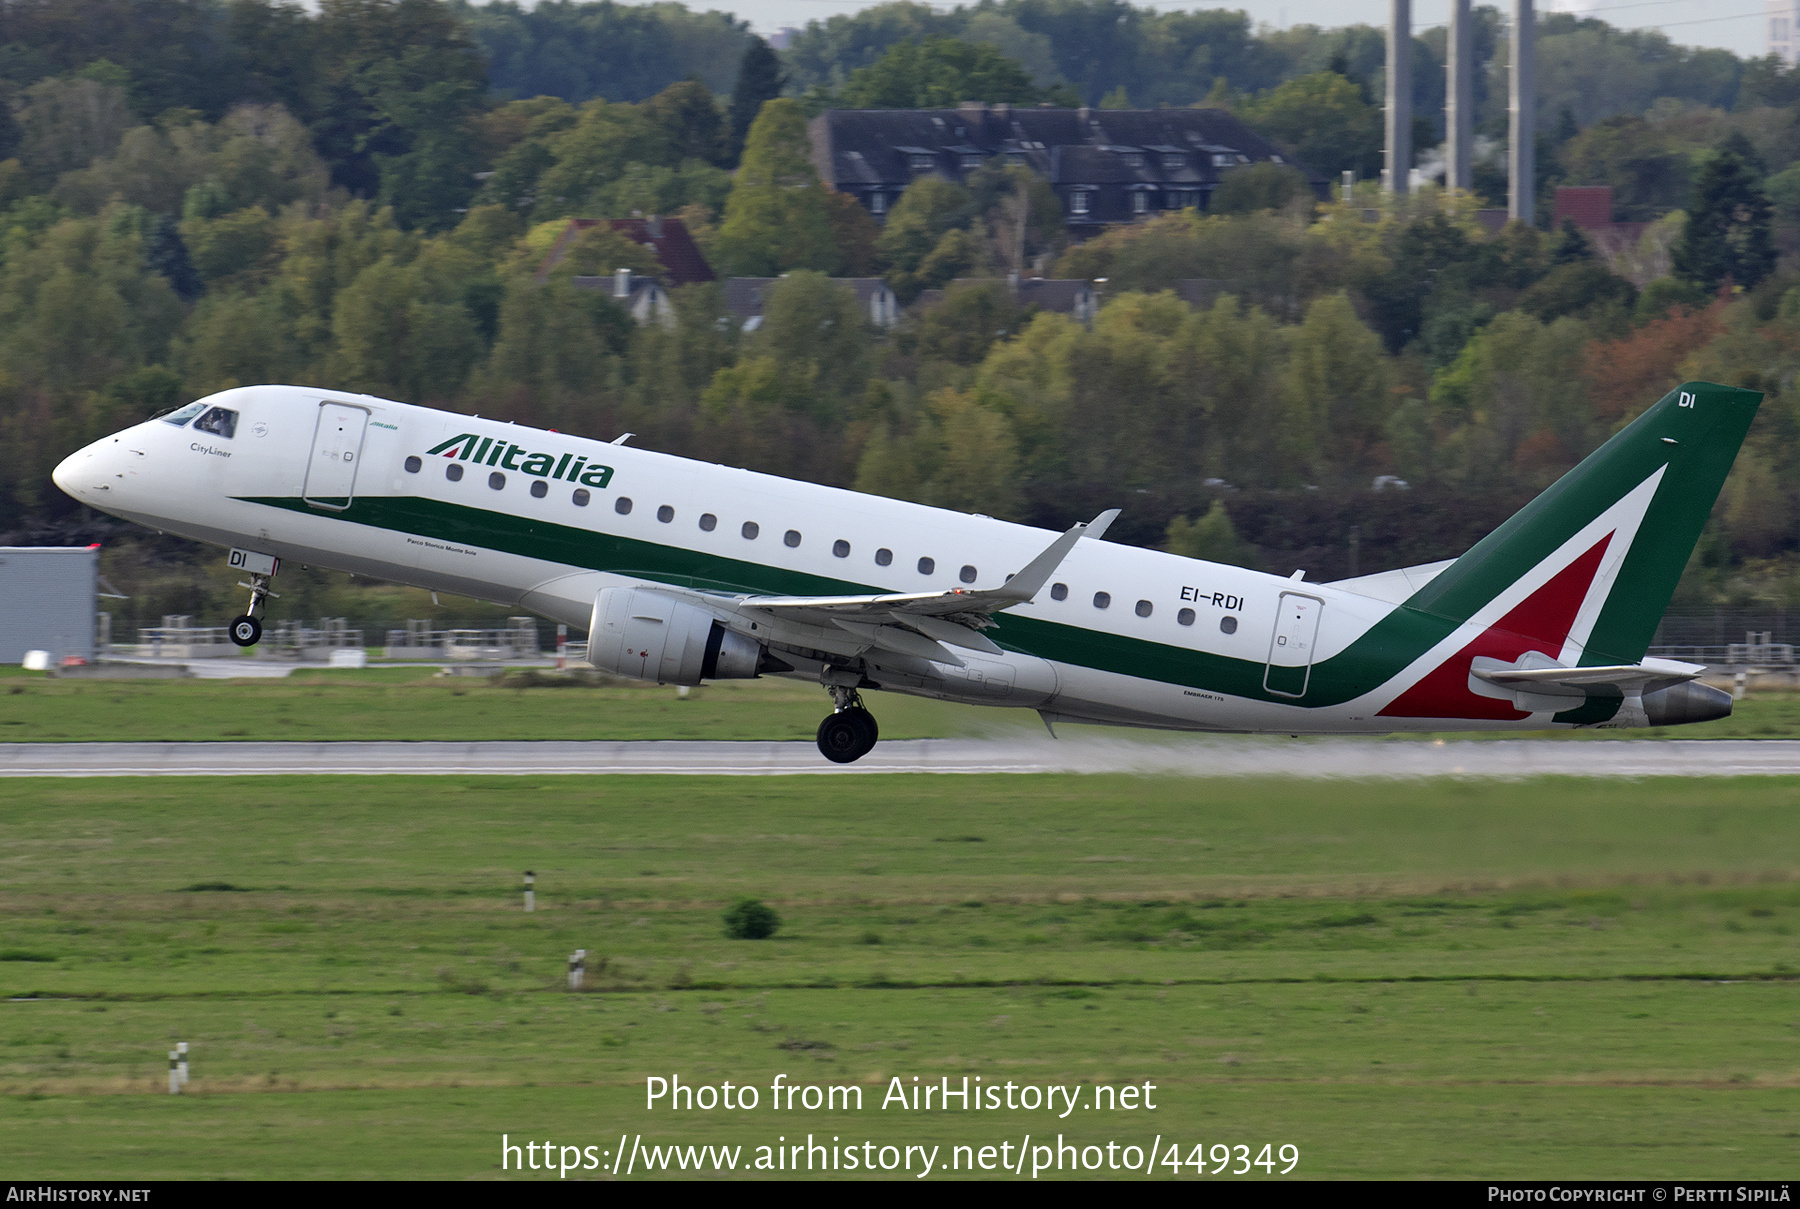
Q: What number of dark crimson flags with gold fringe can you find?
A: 0